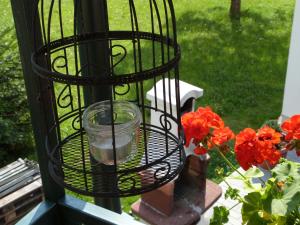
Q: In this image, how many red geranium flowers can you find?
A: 3